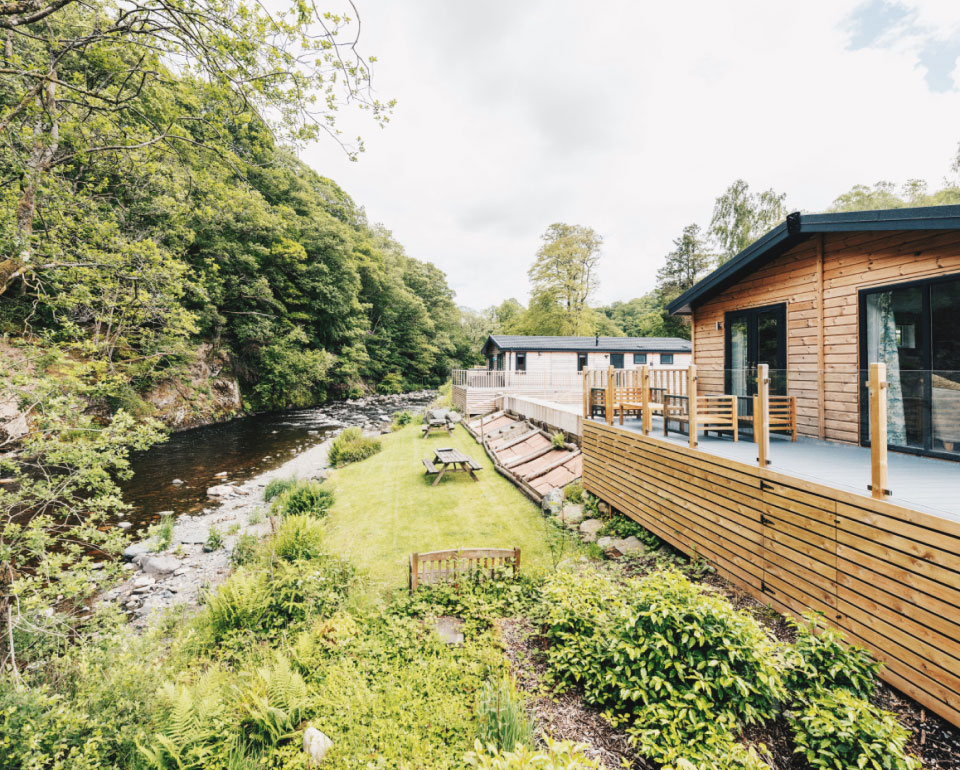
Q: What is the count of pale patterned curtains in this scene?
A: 1